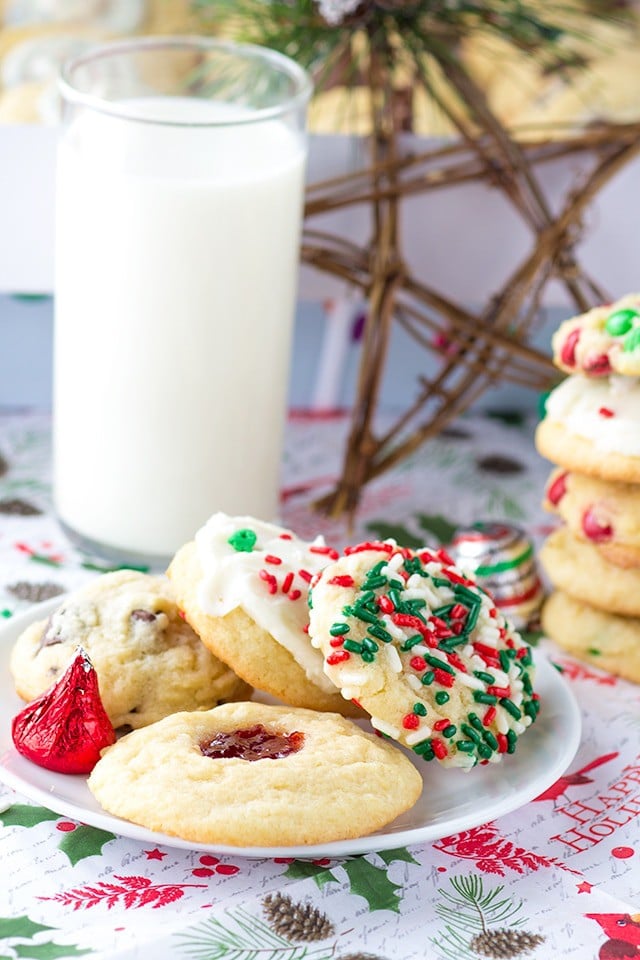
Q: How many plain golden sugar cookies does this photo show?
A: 2